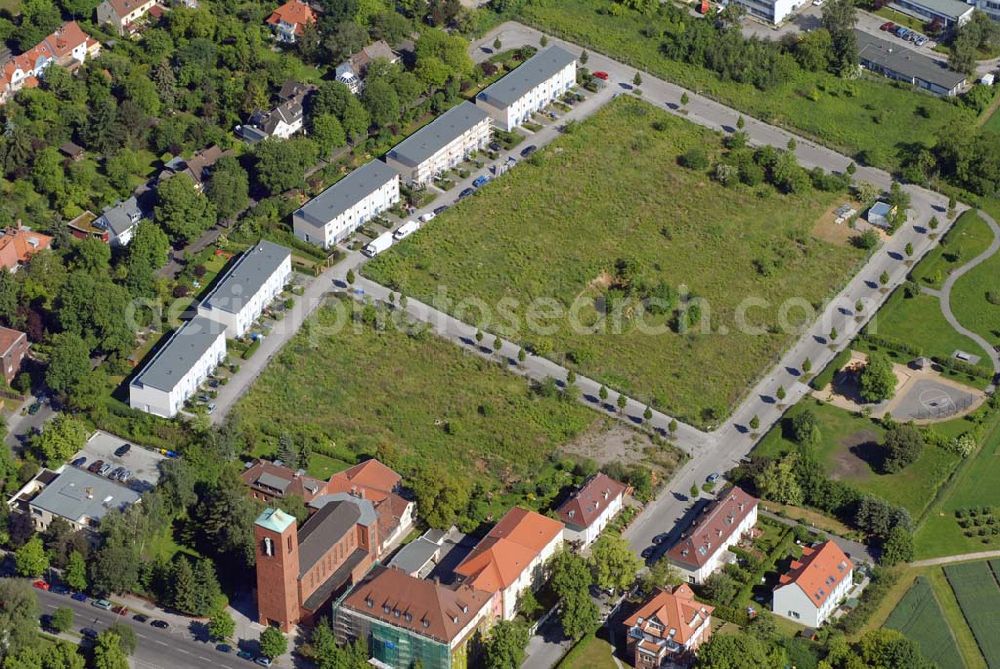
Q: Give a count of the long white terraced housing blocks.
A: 5